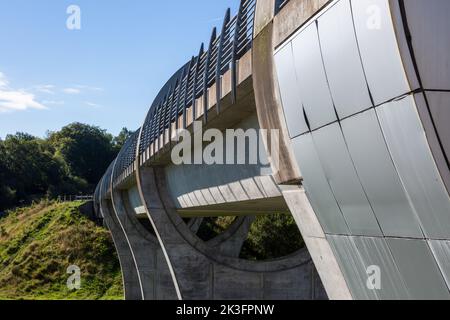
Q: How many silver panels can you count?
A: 12